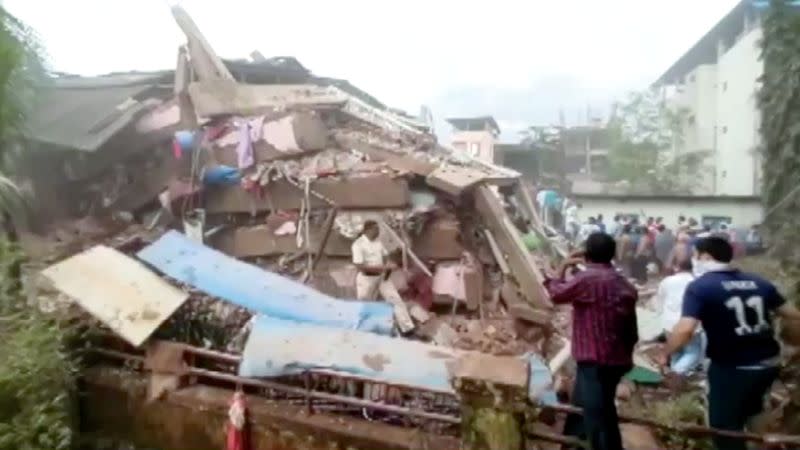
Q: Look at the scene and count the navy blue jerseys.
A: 1